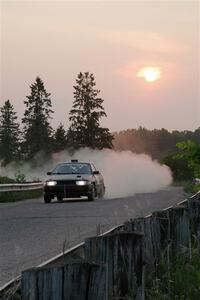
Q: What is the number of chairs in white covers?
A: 0